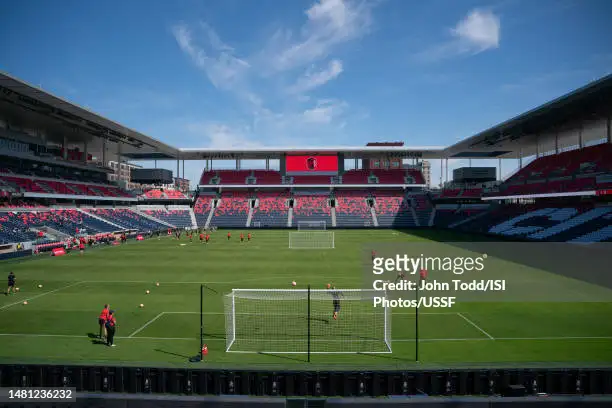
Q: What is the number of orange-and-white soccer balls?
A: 7